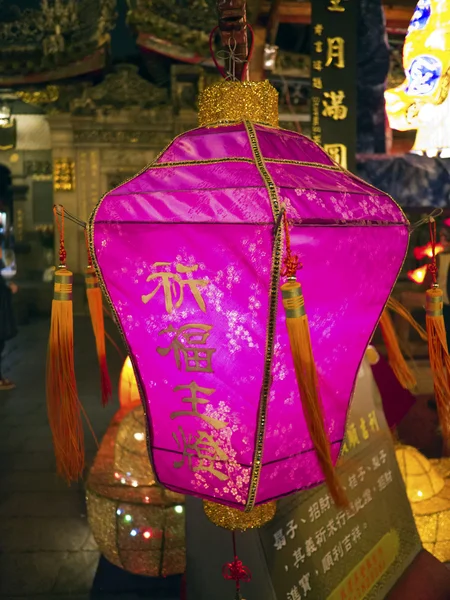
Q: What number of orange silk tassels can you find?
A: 5